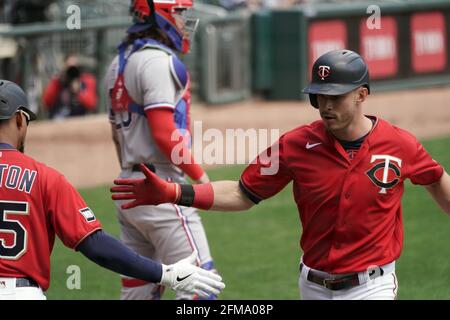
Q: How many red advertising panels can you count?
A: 3